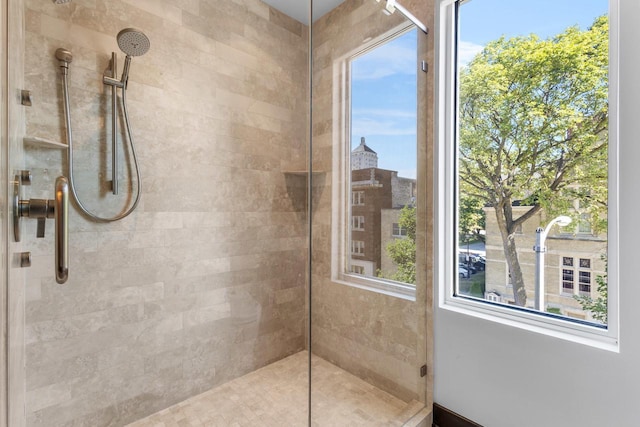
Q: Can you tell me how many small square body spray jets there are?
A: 3